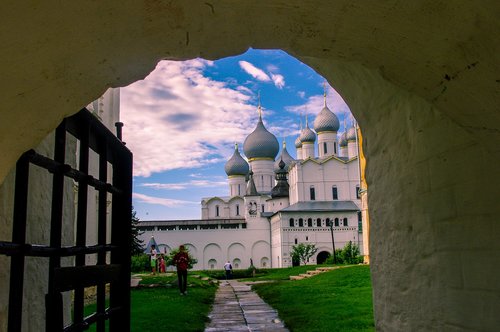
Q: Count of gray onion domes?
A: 8